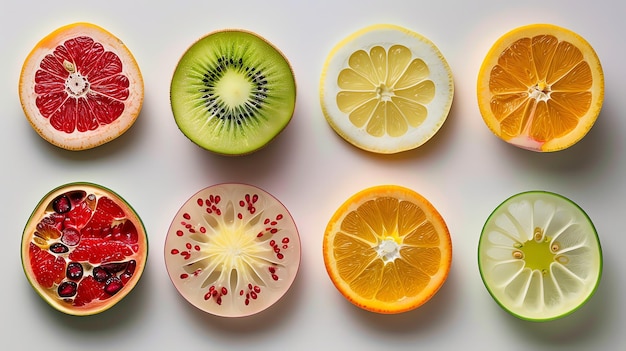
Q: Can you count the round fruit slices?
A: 8